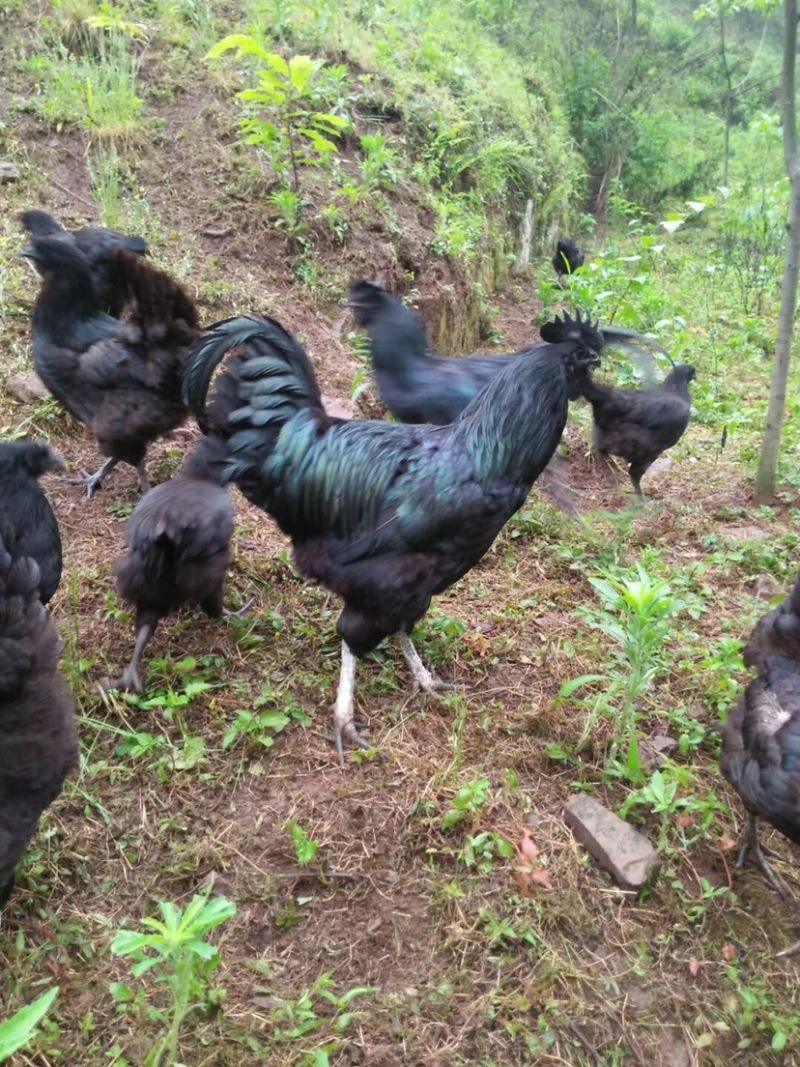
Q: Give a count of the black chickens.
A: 10